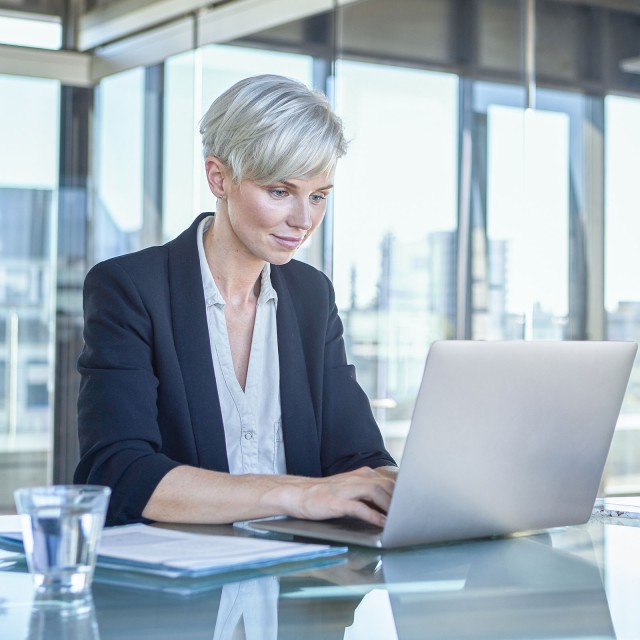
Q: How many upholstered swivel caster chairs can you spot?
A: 0